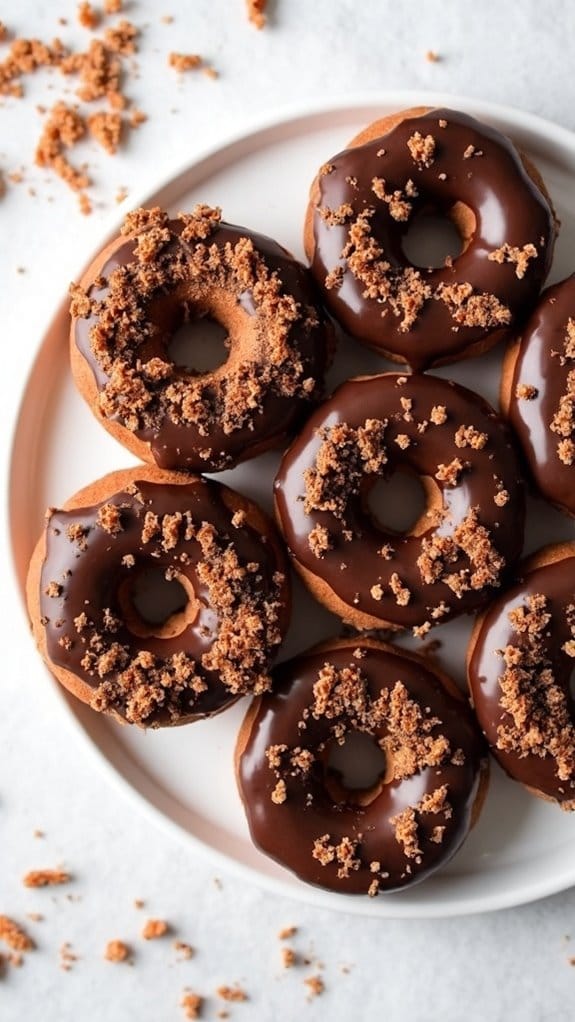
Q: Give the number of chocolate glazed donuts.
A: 7